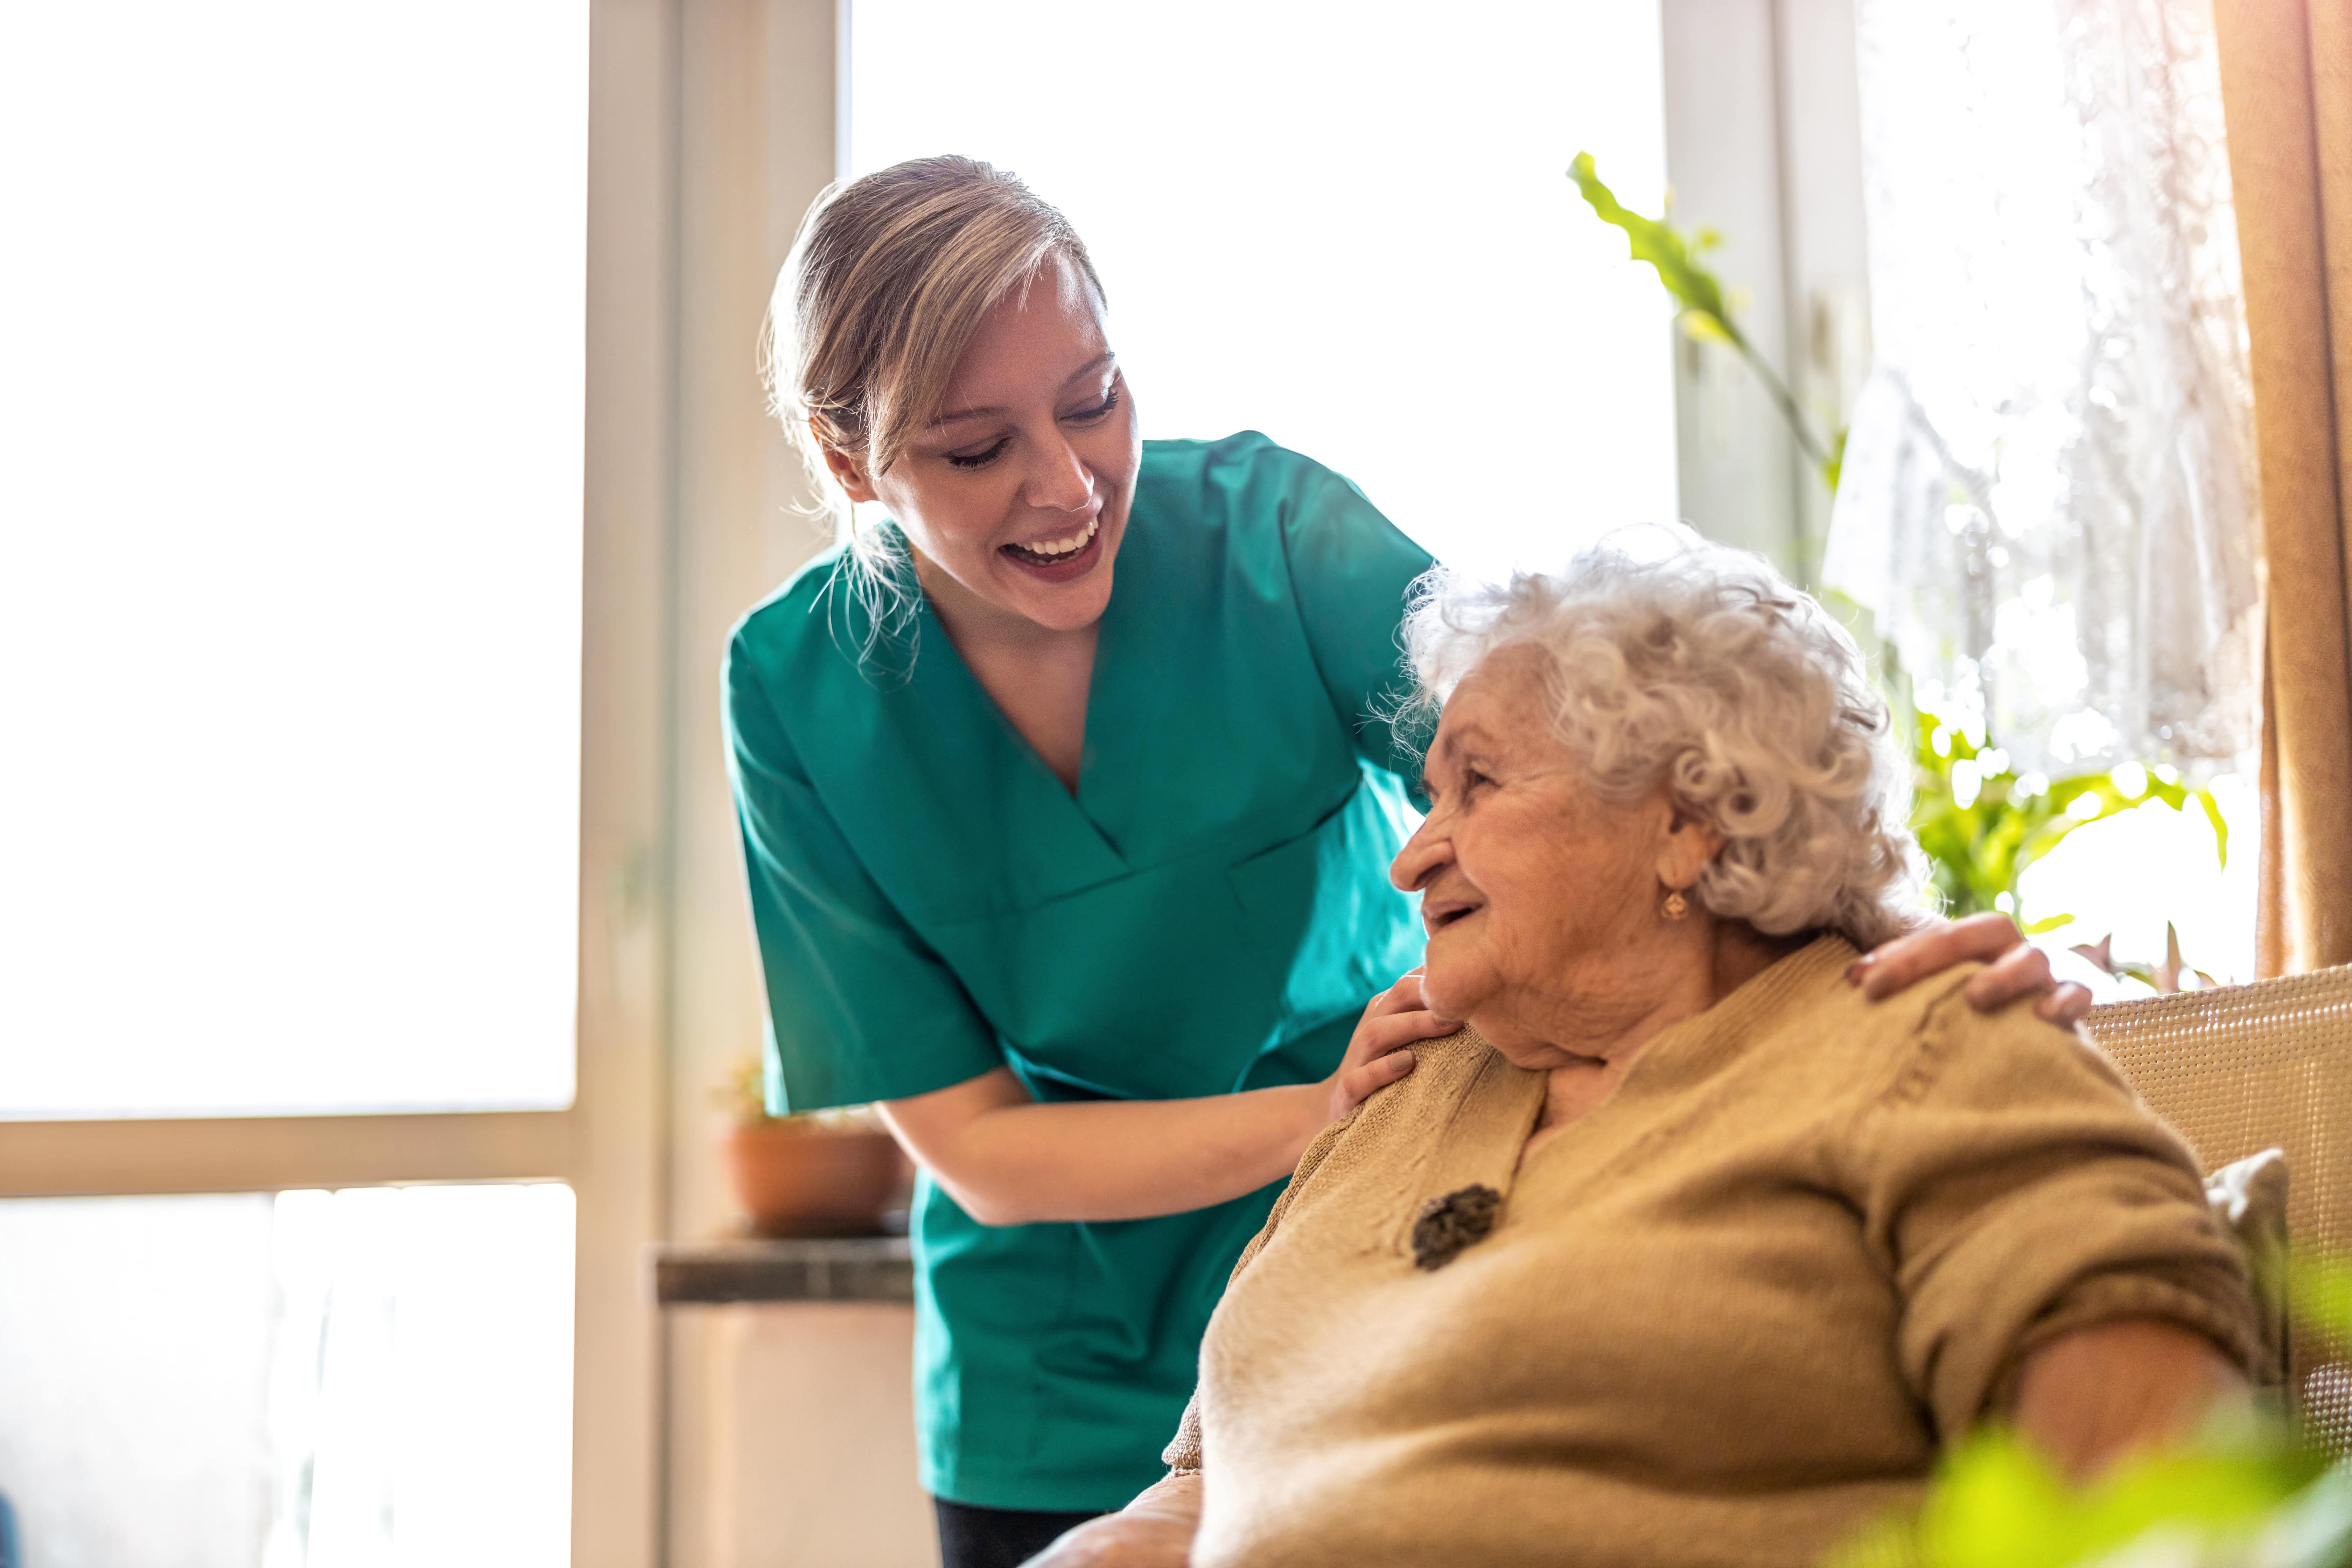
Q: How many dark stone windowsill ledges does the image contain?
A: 1